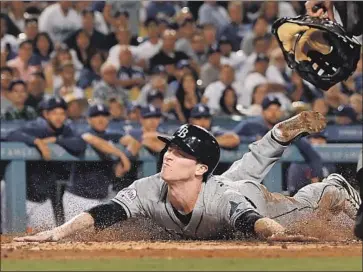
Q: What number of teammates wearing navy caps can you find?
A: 5